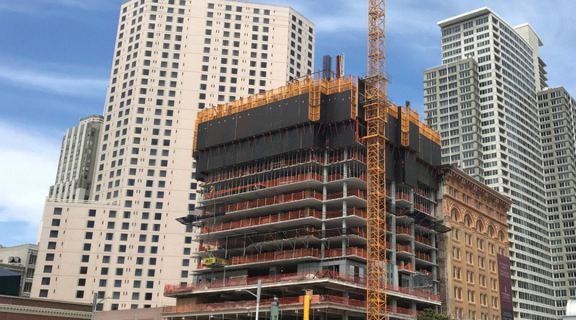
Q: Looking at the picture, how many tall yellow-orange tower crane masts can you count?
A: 1